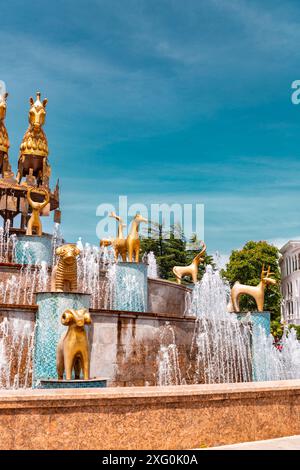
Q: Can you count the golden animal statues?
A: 9